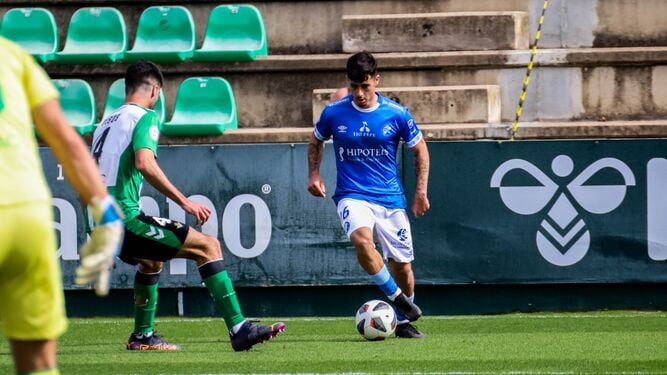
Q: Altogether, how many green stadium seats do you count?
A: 7